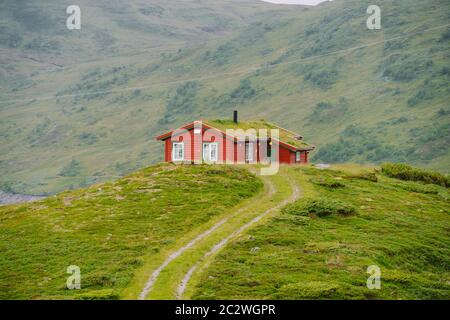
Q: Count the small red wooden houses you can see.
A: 1